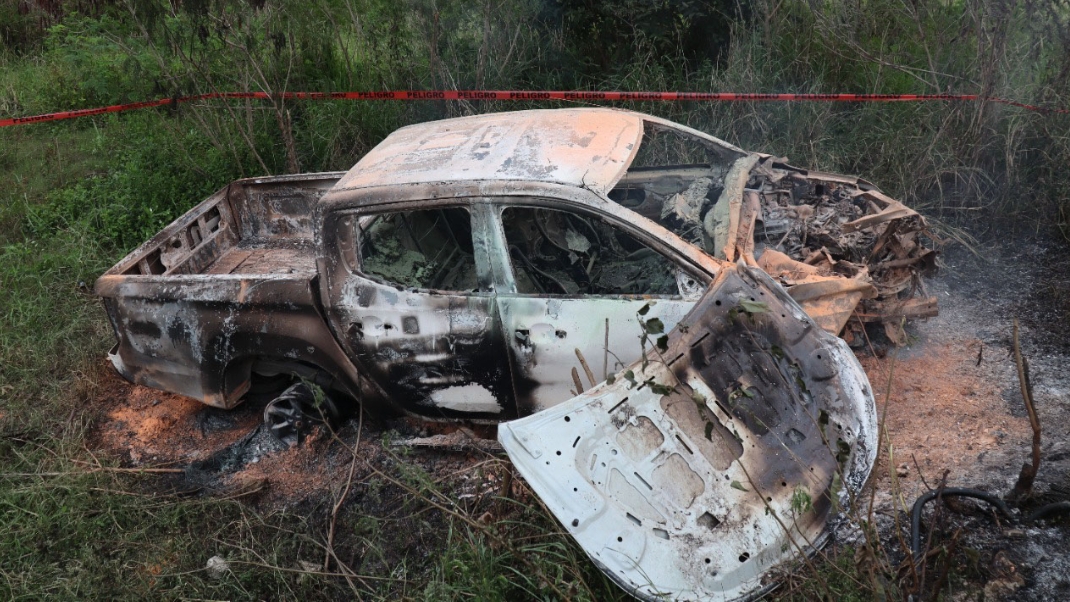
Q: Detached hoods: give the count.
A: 1